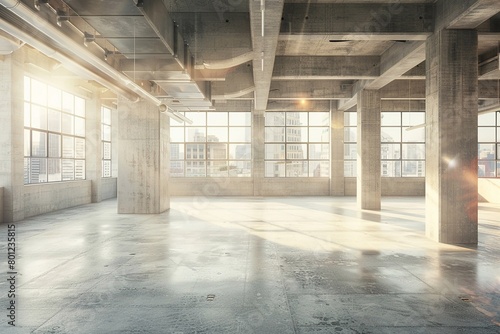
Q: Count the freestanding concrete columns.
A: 3